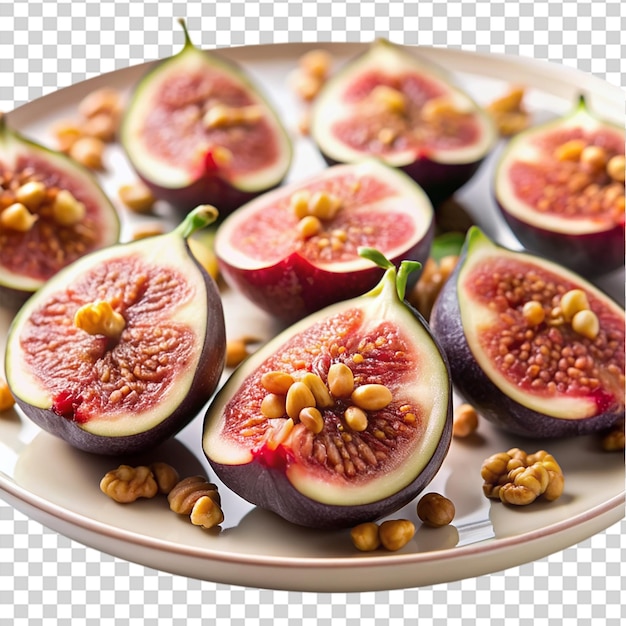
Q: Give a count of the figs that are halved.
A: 8